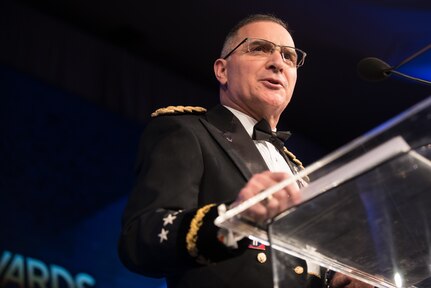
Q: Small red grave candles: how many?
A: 0